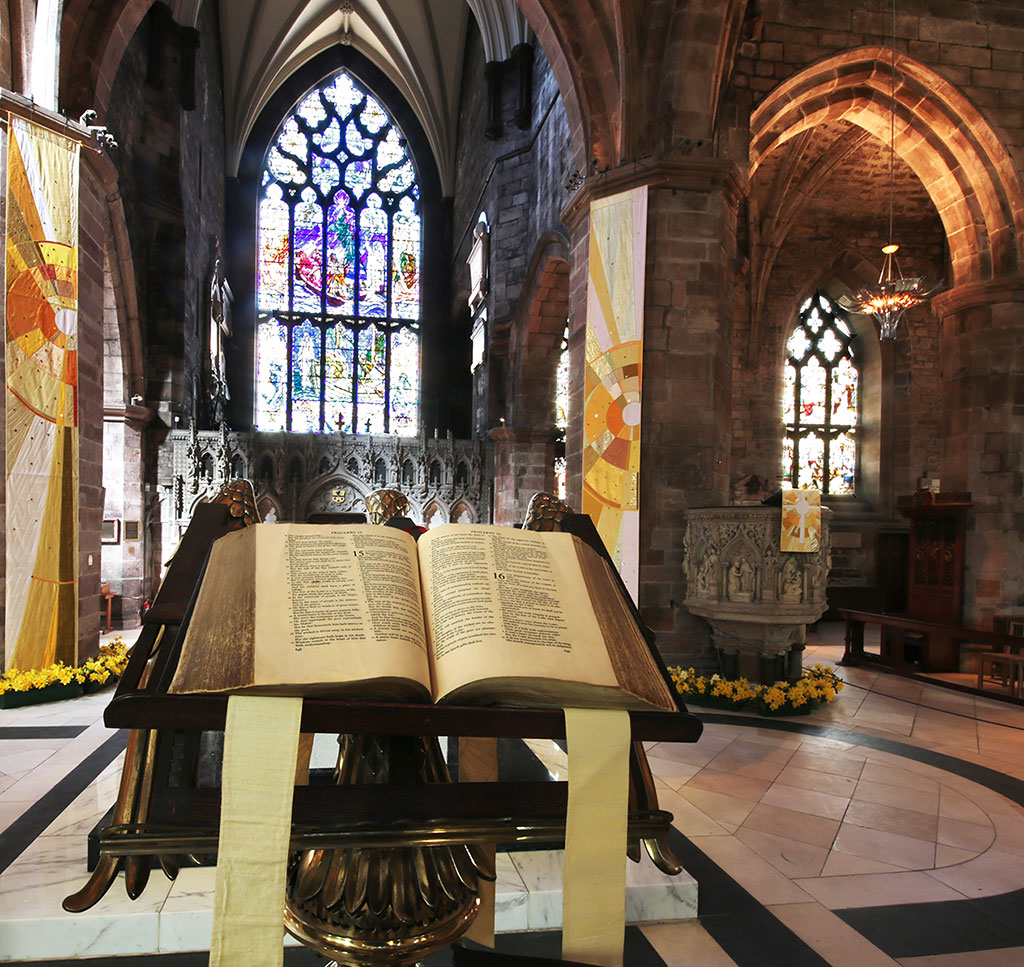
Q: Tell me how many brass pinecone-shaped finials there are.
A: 3